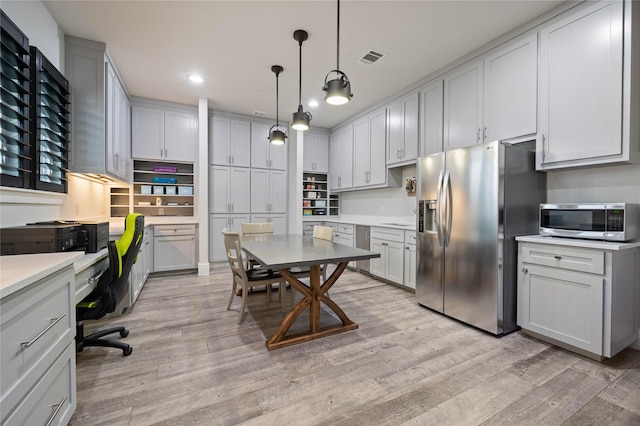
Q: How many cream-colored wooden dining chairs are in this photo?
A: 3